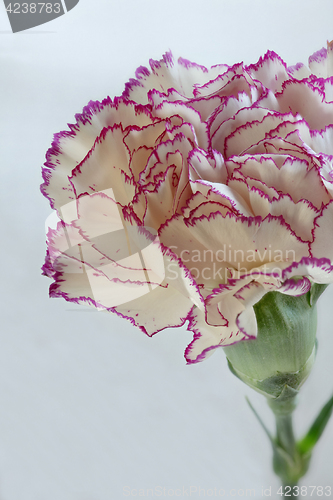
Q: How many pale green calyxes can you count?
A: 1